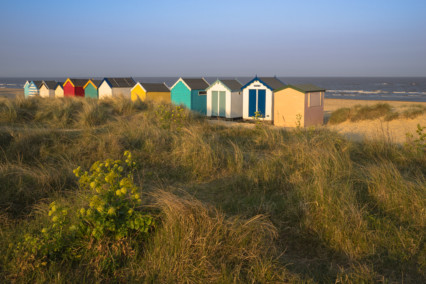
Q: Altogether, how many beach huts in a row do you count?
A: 12